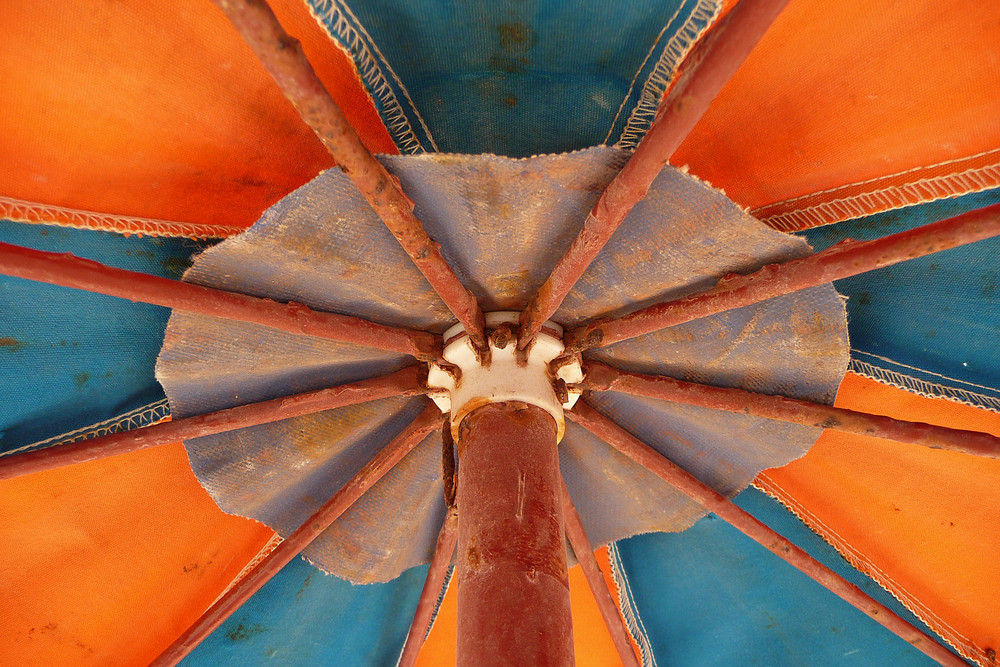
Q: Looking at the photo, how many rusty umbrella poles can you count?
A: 11